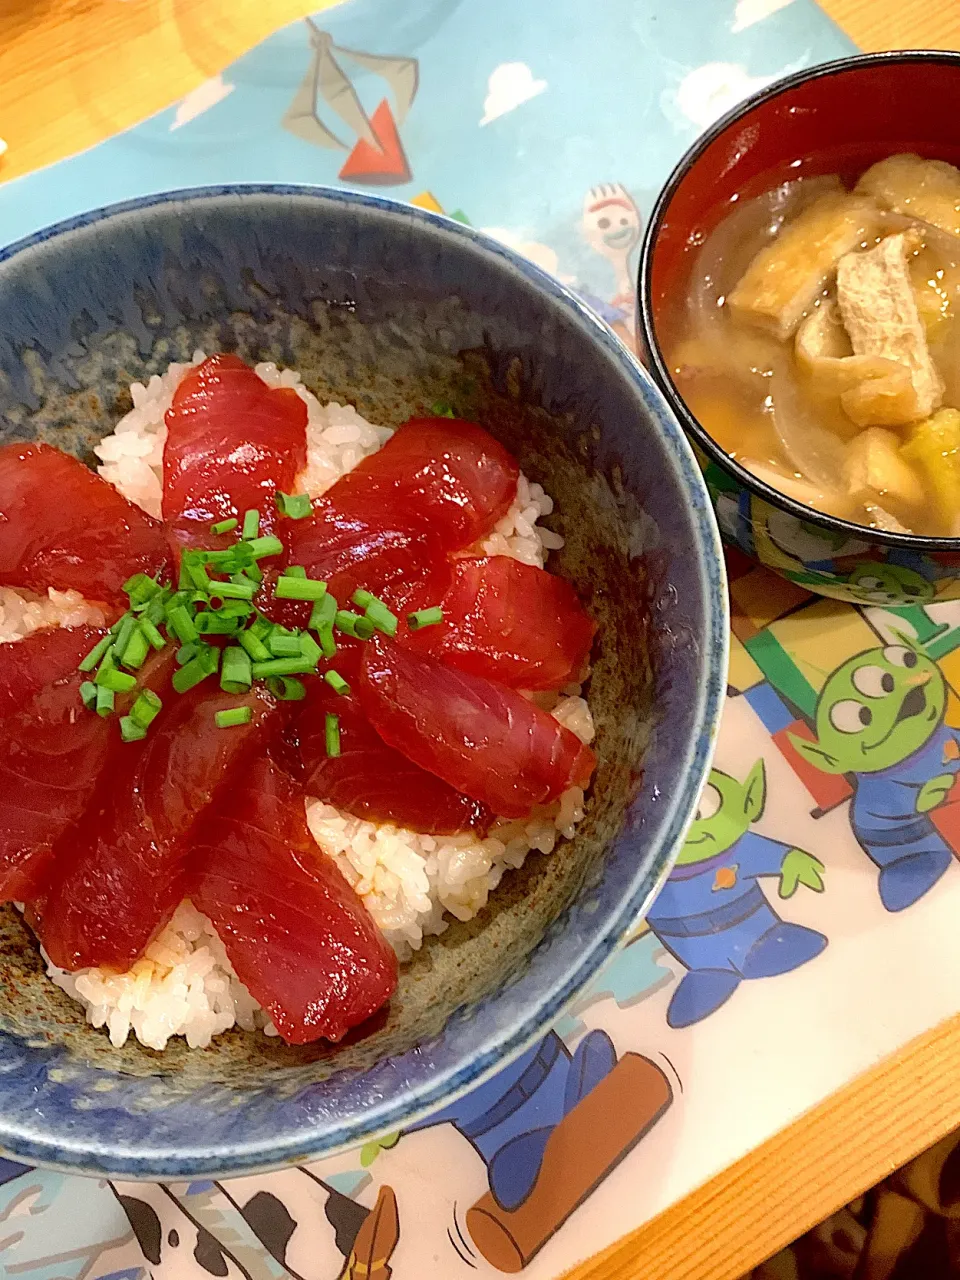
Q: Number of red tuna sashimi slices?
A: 9